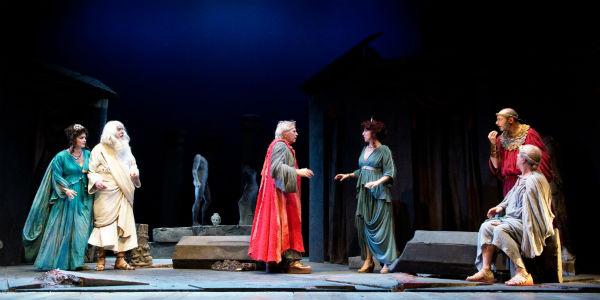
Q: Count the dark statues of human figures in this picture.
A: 2